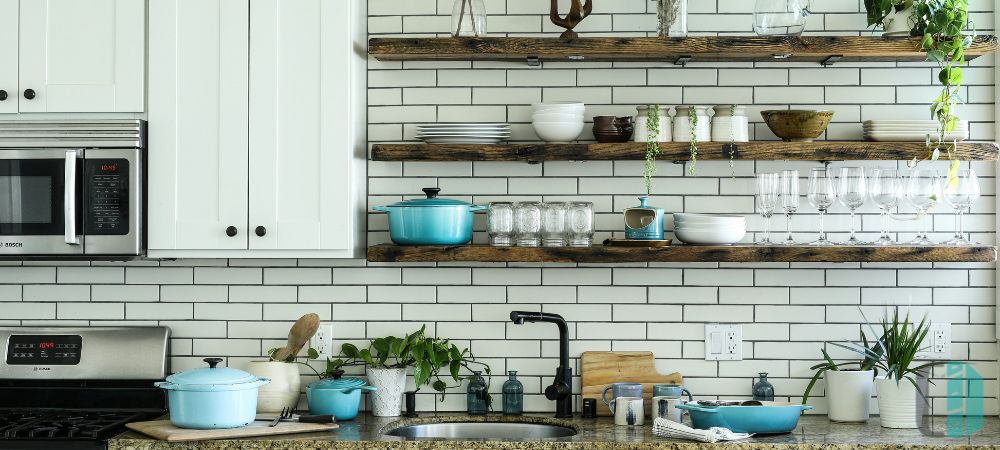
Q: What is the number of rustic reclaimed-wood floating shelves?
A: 3